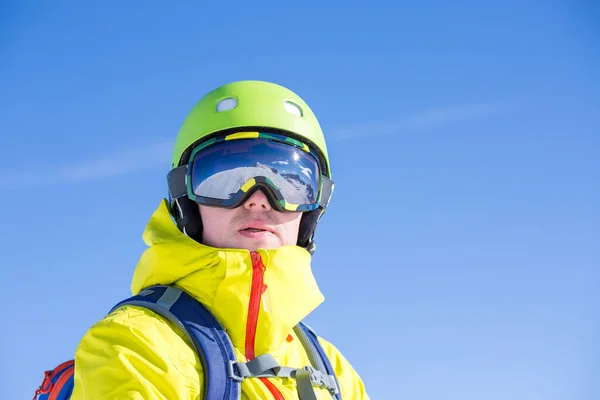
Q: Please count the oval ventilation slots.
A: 2